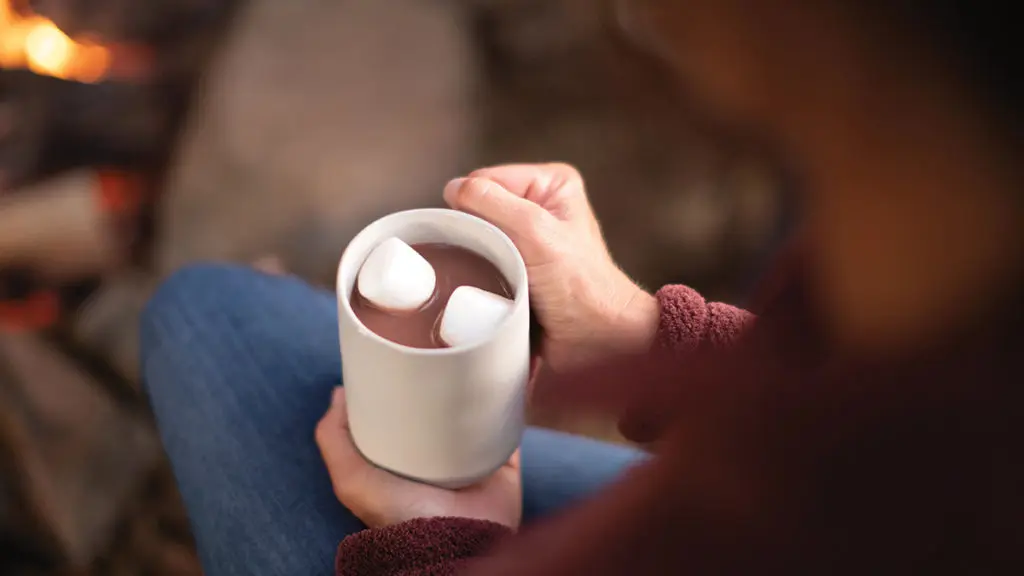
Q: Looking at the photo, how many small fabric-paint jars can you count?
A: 0